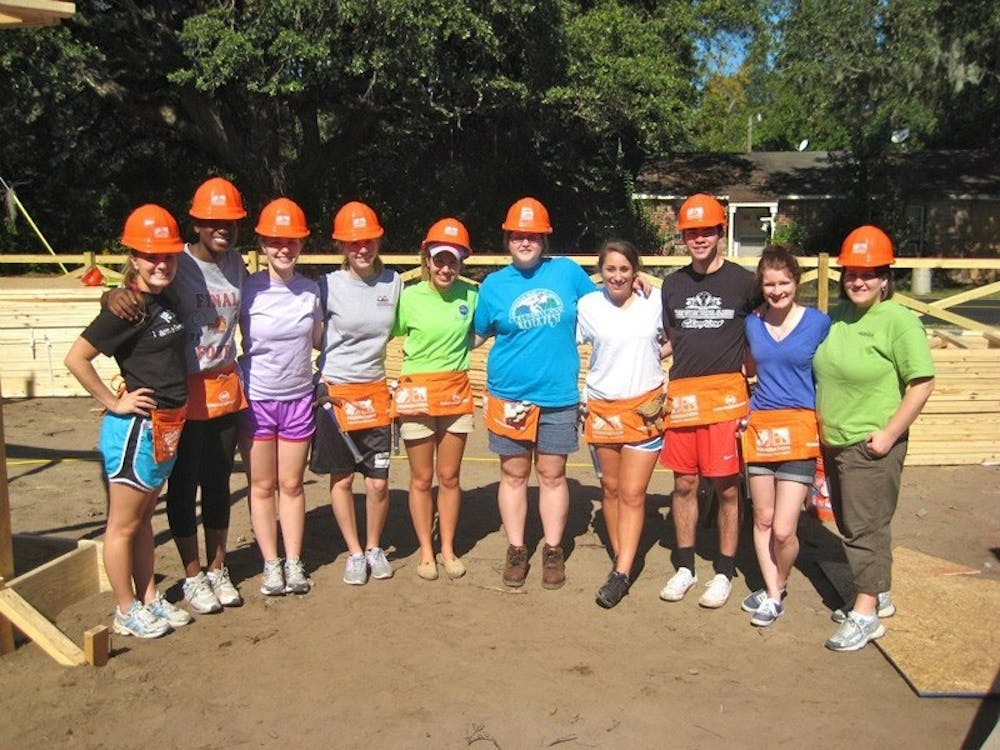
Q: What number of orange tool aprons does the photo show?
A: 8